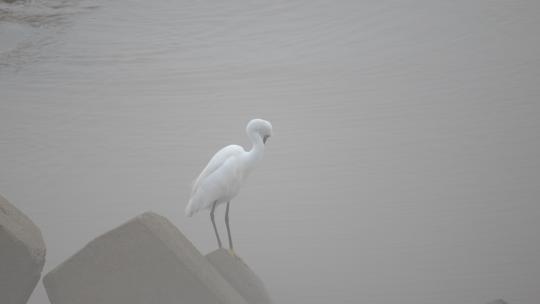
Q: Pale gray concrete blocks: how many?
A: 3